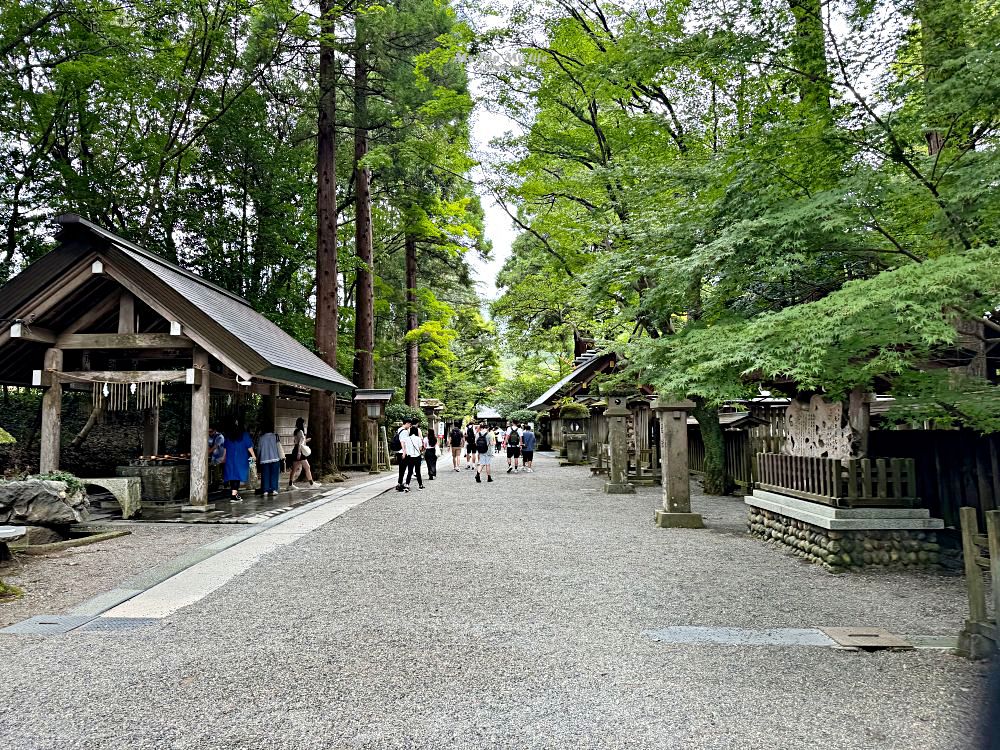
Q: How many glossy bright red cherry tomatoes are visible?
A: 0